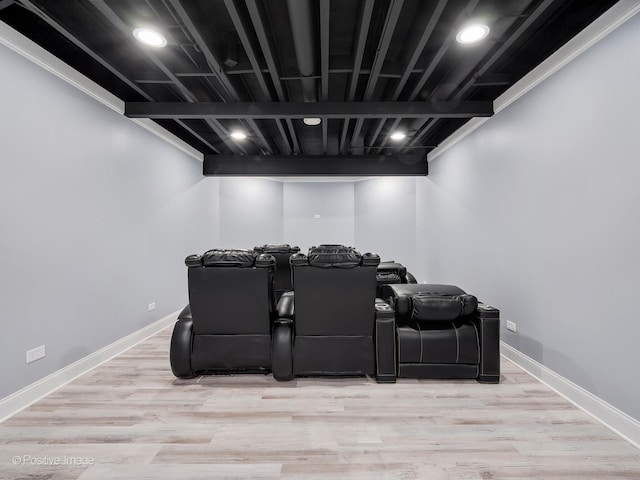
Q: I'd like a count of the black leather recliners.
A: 5